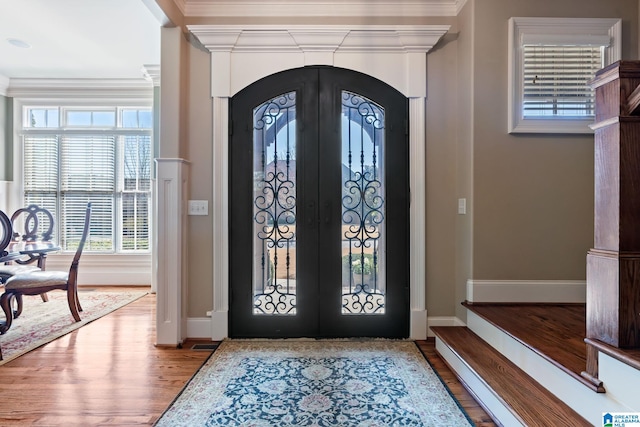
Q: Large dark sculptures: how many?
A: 0